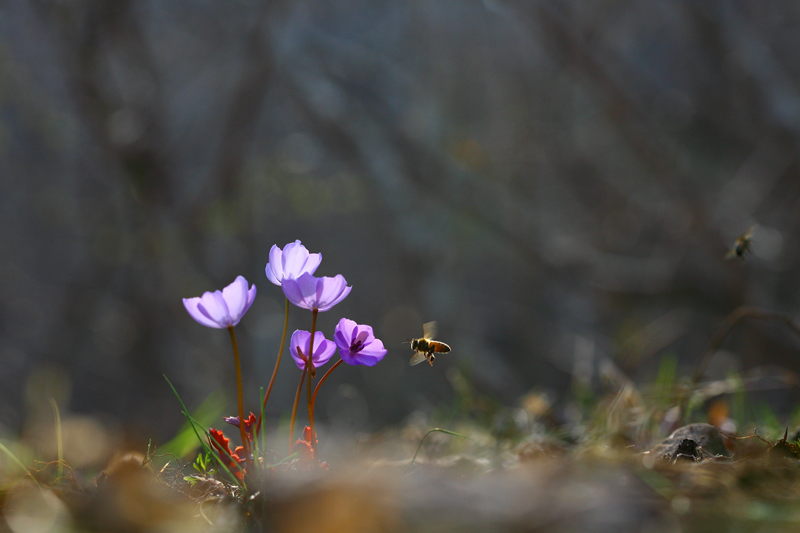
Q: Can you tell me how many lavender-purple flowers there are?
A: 5